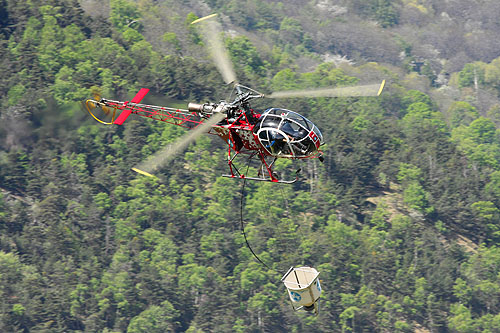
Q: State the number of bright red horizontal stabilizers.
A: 2